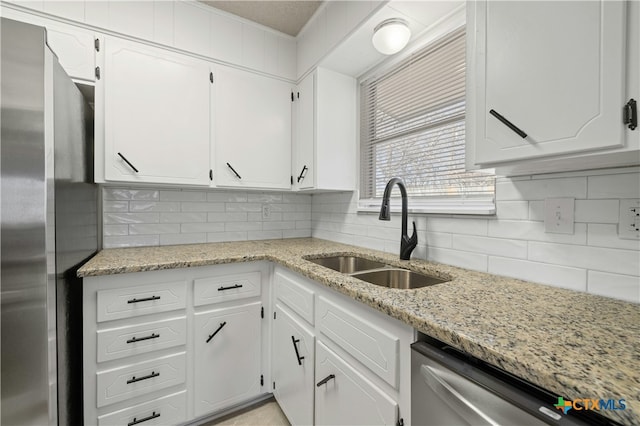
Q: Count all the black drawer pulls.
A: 5